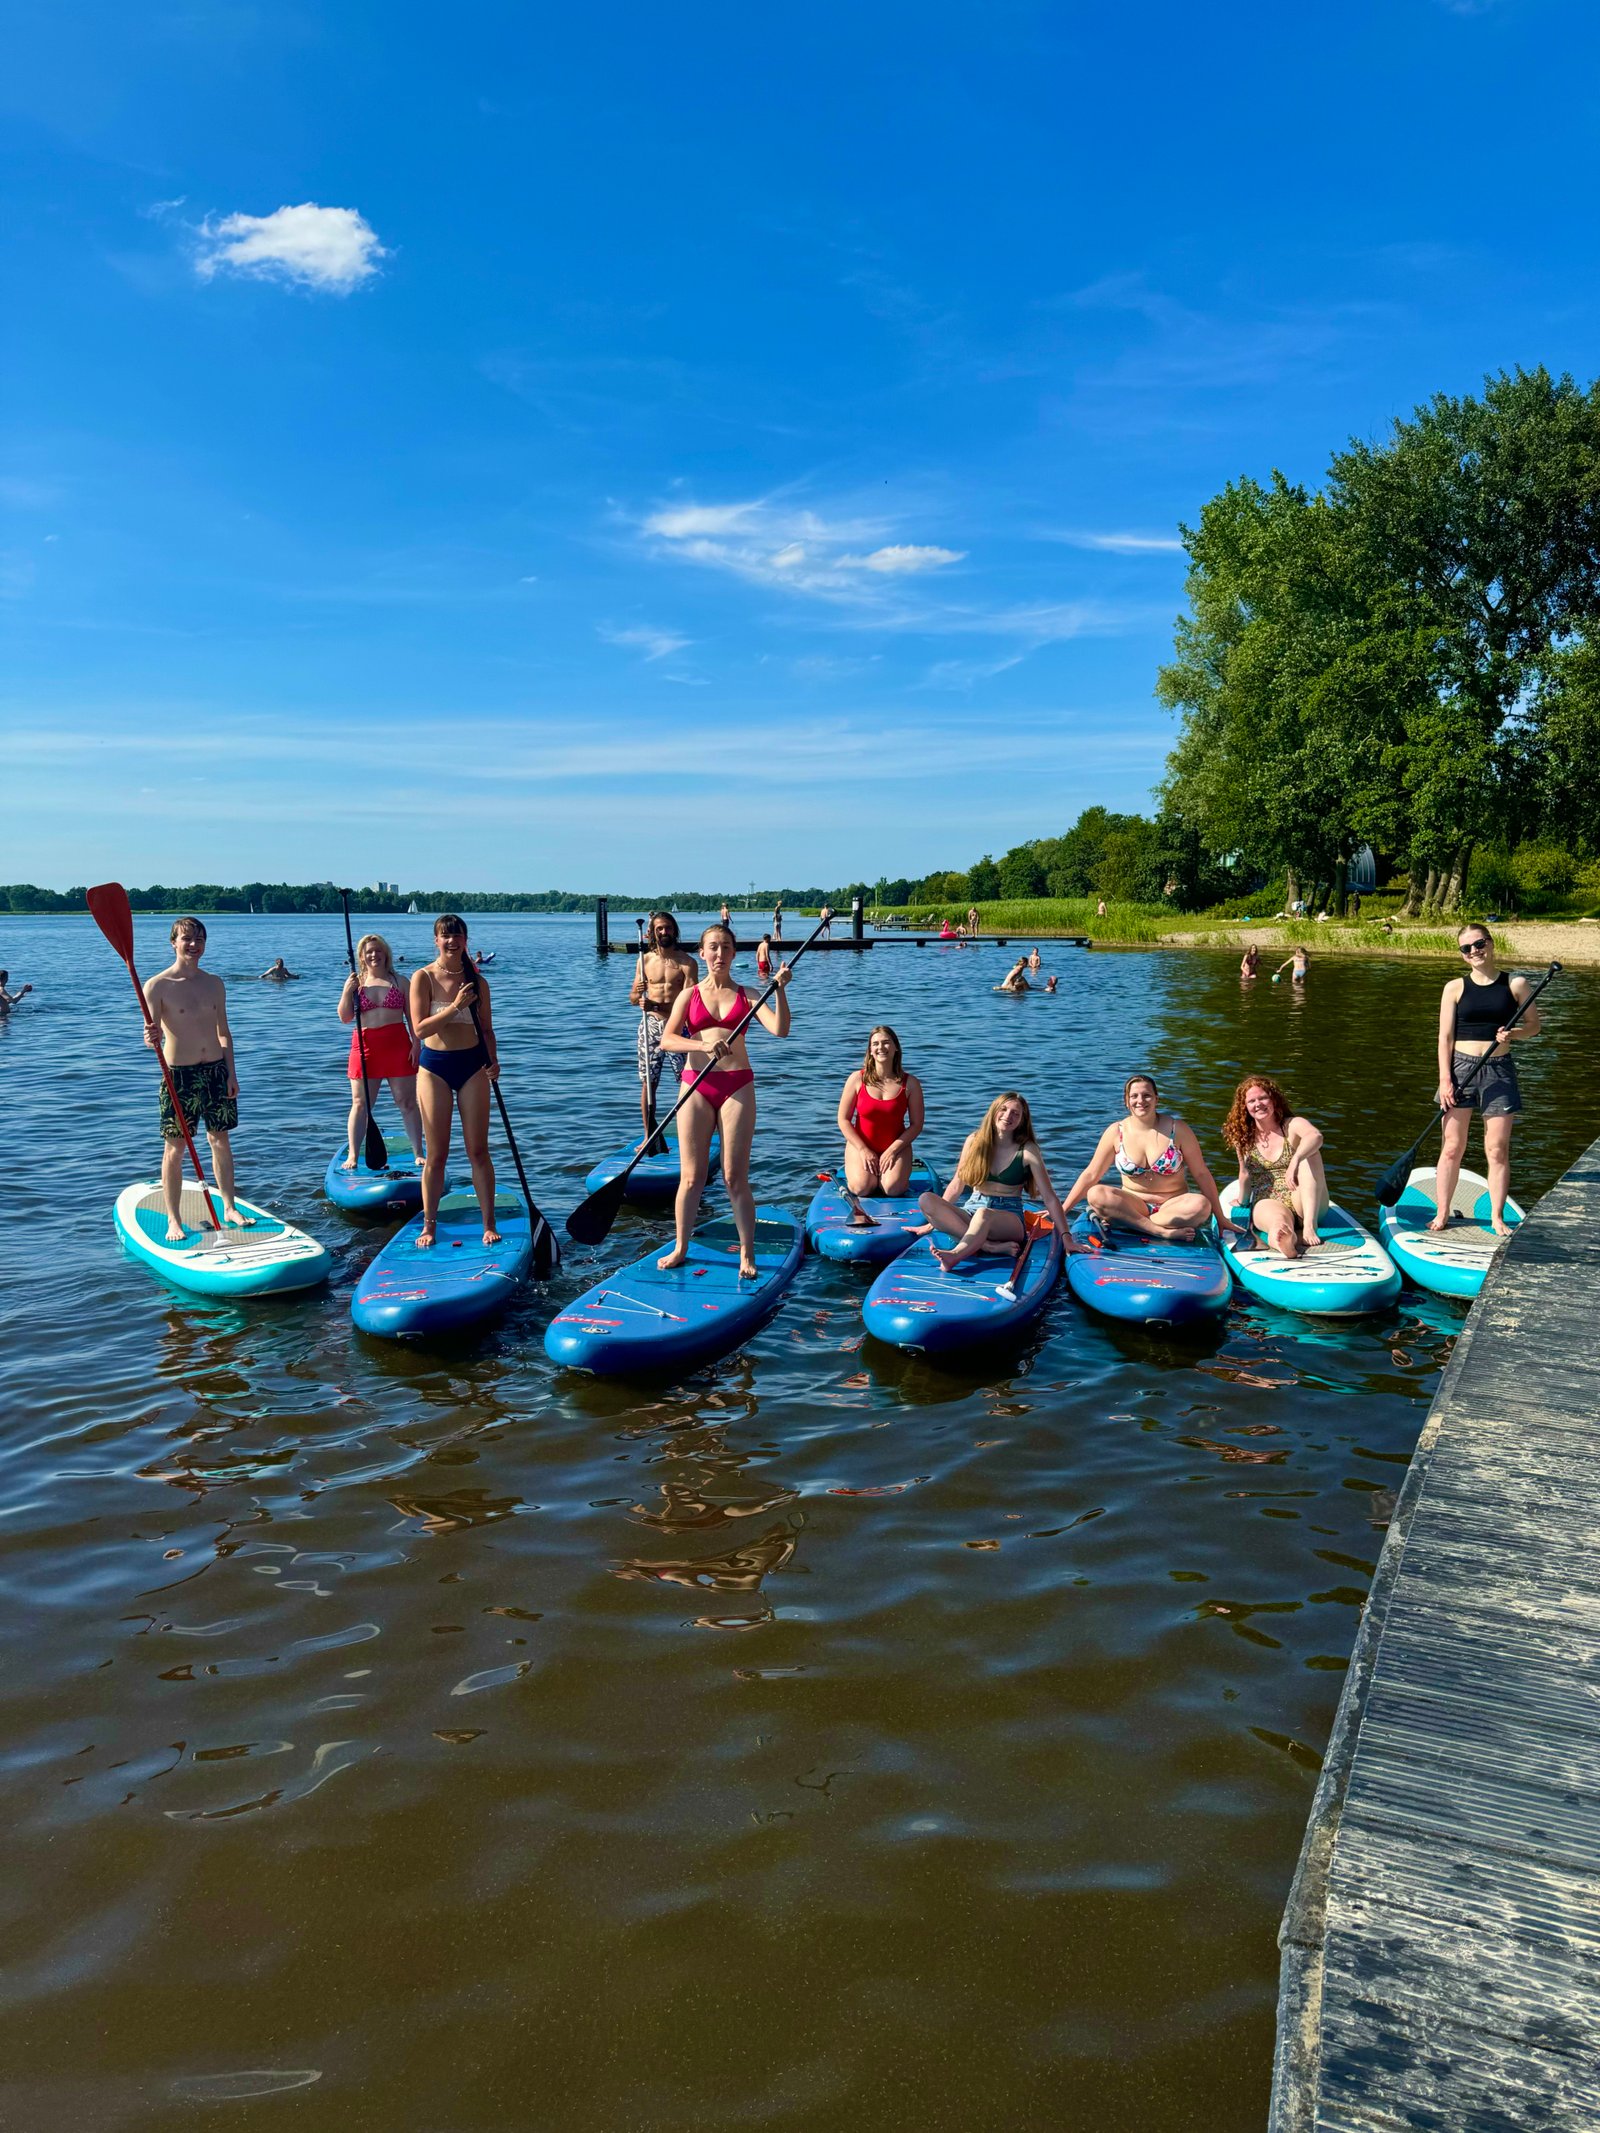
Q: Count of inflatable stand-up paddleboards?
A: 10